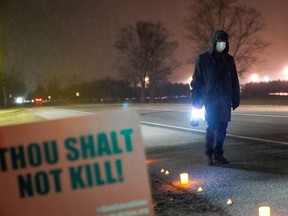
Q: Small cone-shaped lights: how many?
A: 4